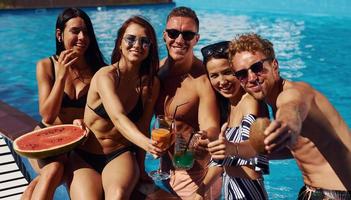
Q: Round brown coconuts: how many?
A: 1